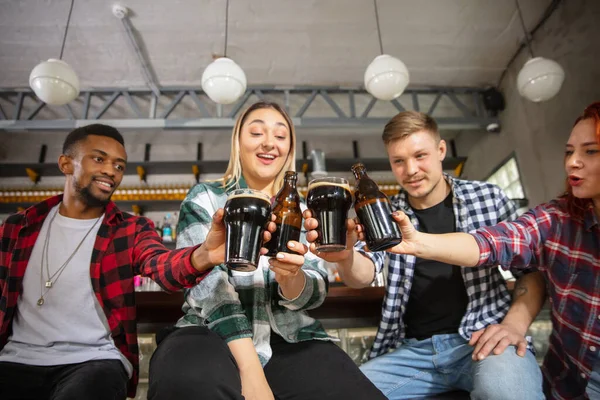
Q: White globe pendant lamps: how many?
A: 4